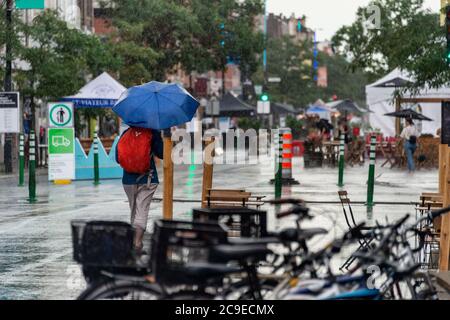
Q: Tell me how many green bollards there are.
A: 6